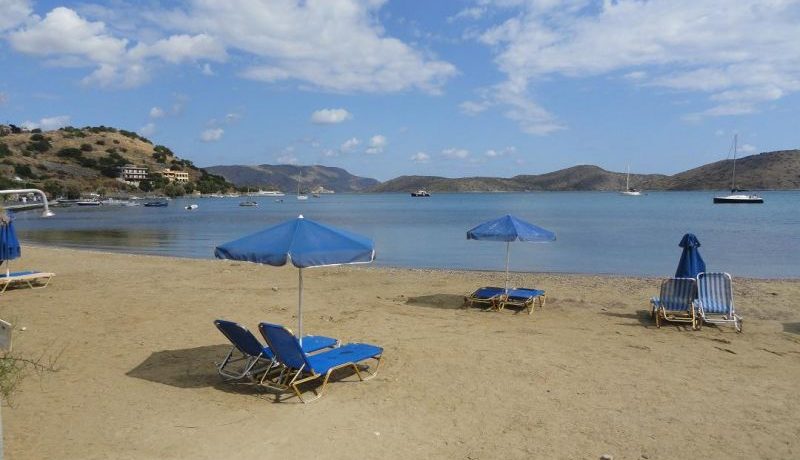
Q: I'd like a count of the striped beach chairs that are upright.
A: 2